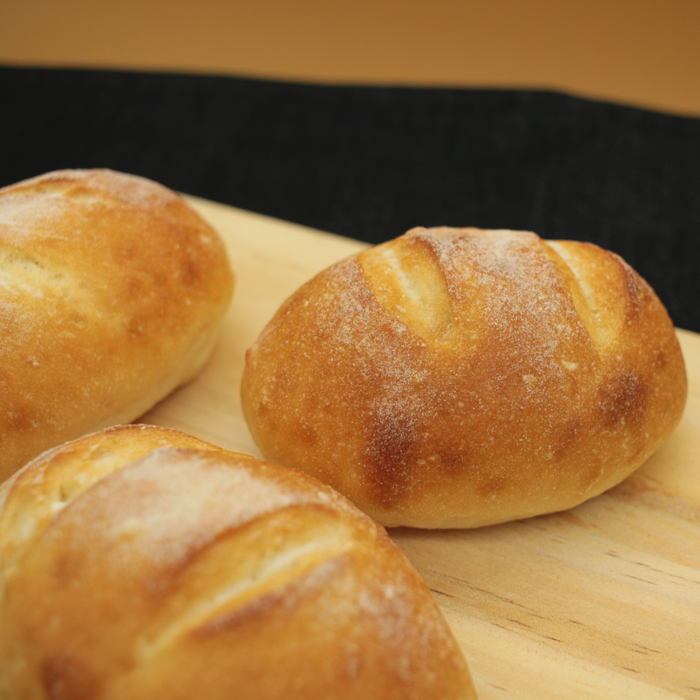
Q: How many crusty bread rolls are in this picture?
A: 3